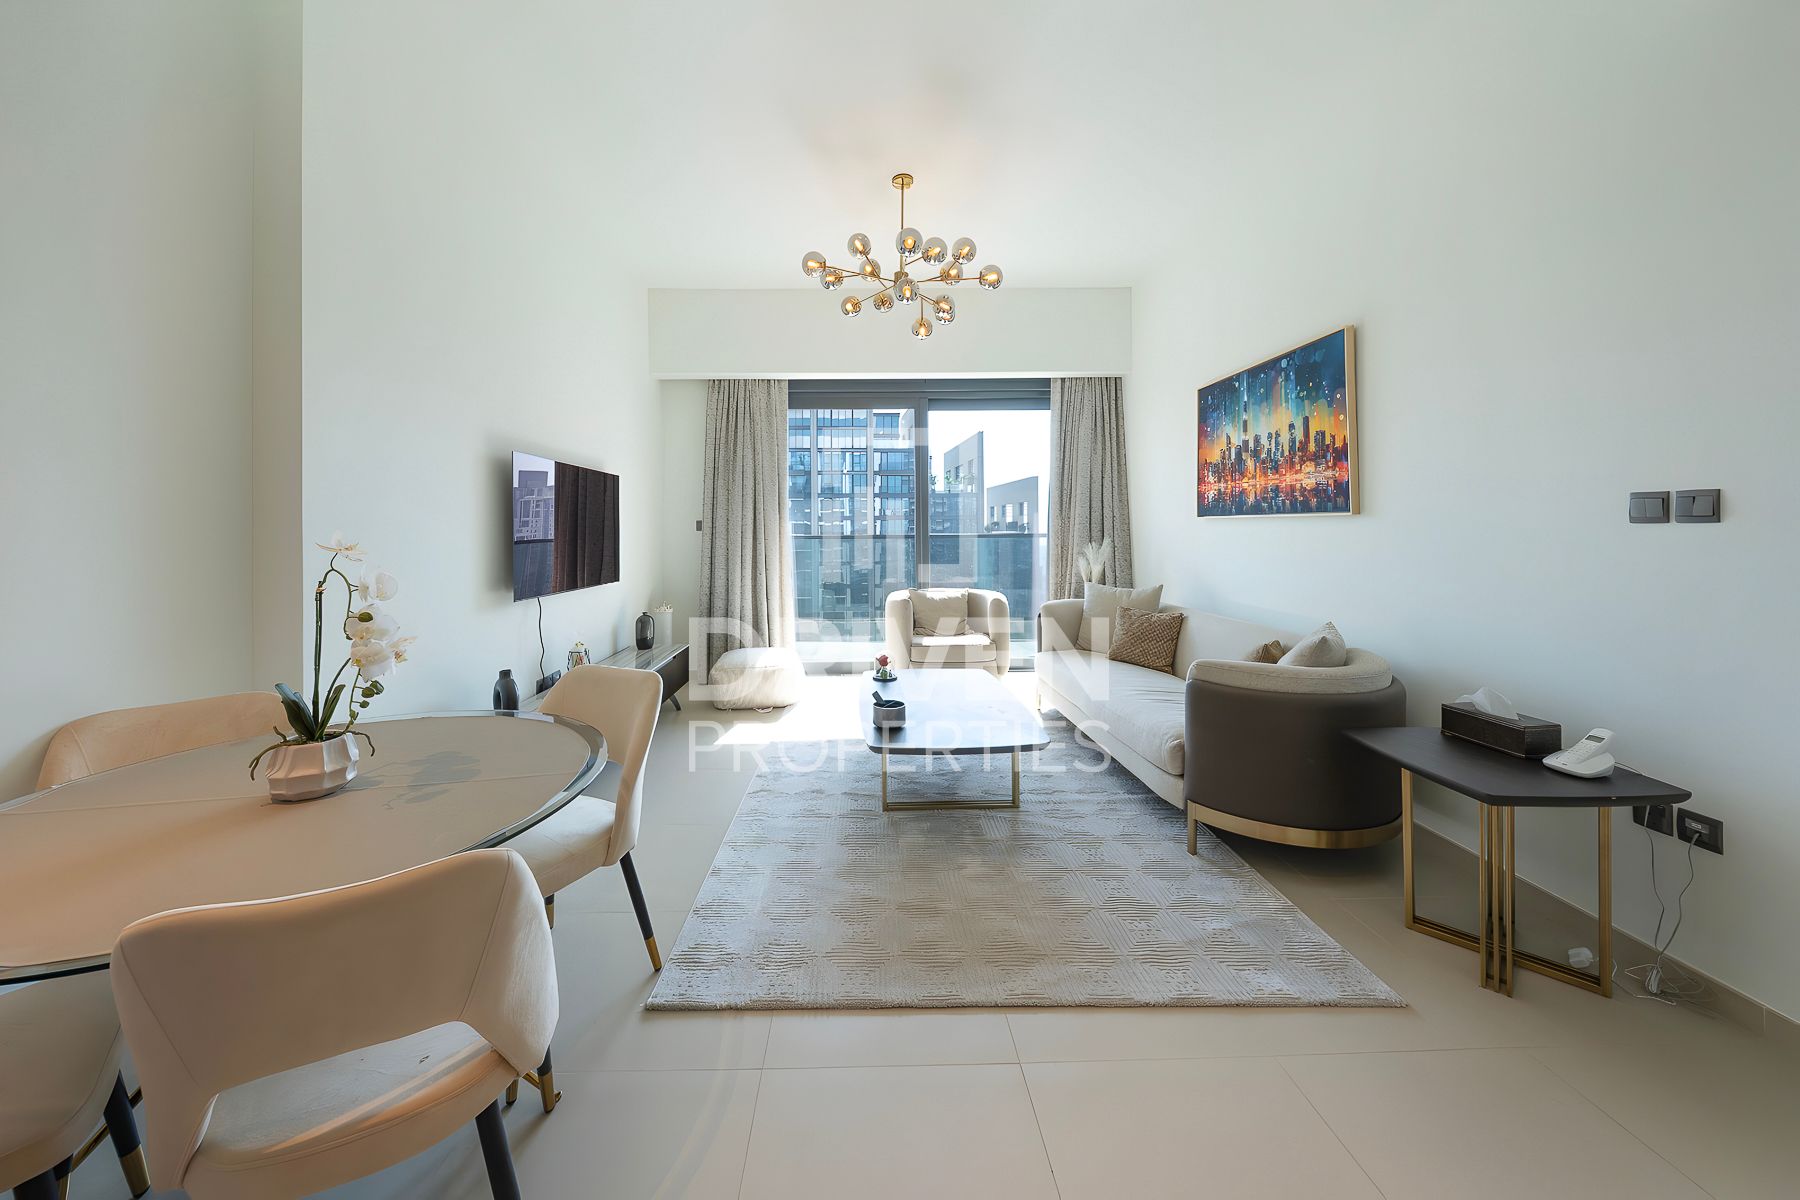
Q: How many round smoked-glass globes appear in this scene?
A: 15